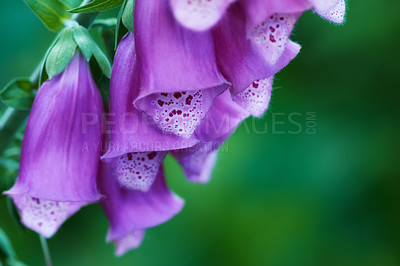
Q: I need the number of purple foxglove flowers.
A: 9